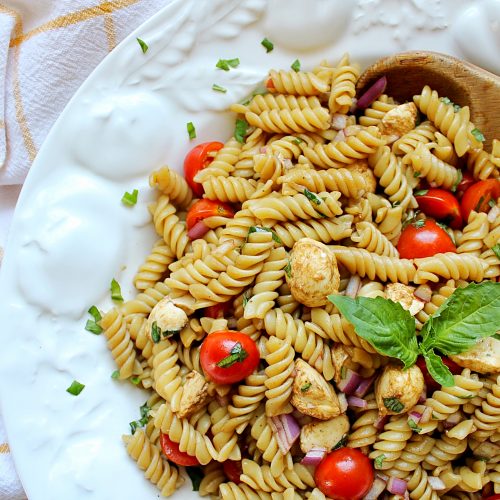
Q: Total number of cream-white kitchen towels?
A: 1